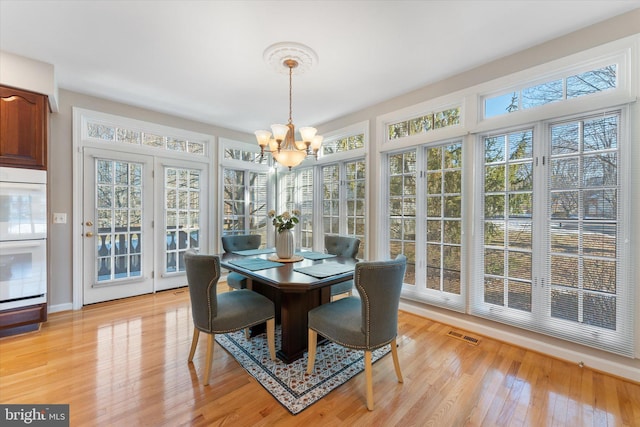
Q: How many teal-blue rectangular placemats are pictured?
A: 4